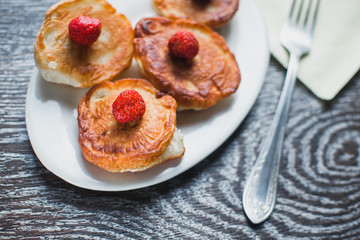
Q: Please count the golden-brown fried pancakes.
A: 4